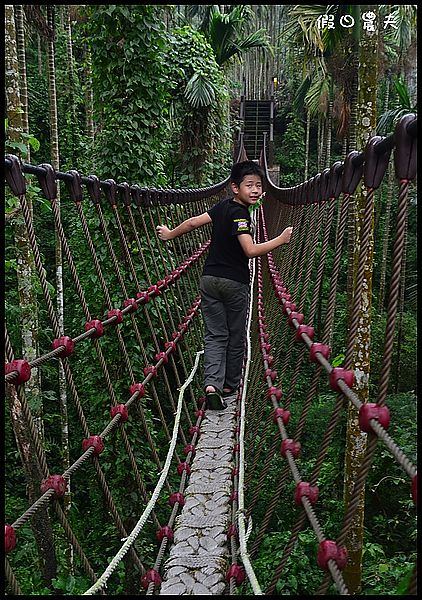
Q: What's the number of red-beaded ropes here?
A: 6